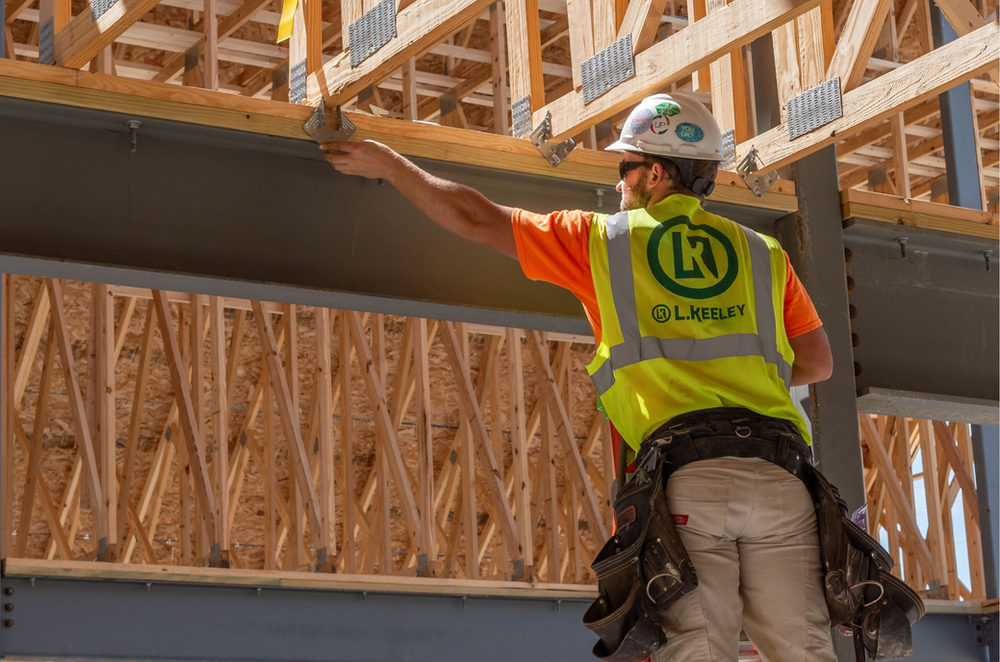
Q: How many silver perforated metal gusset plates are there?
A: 8